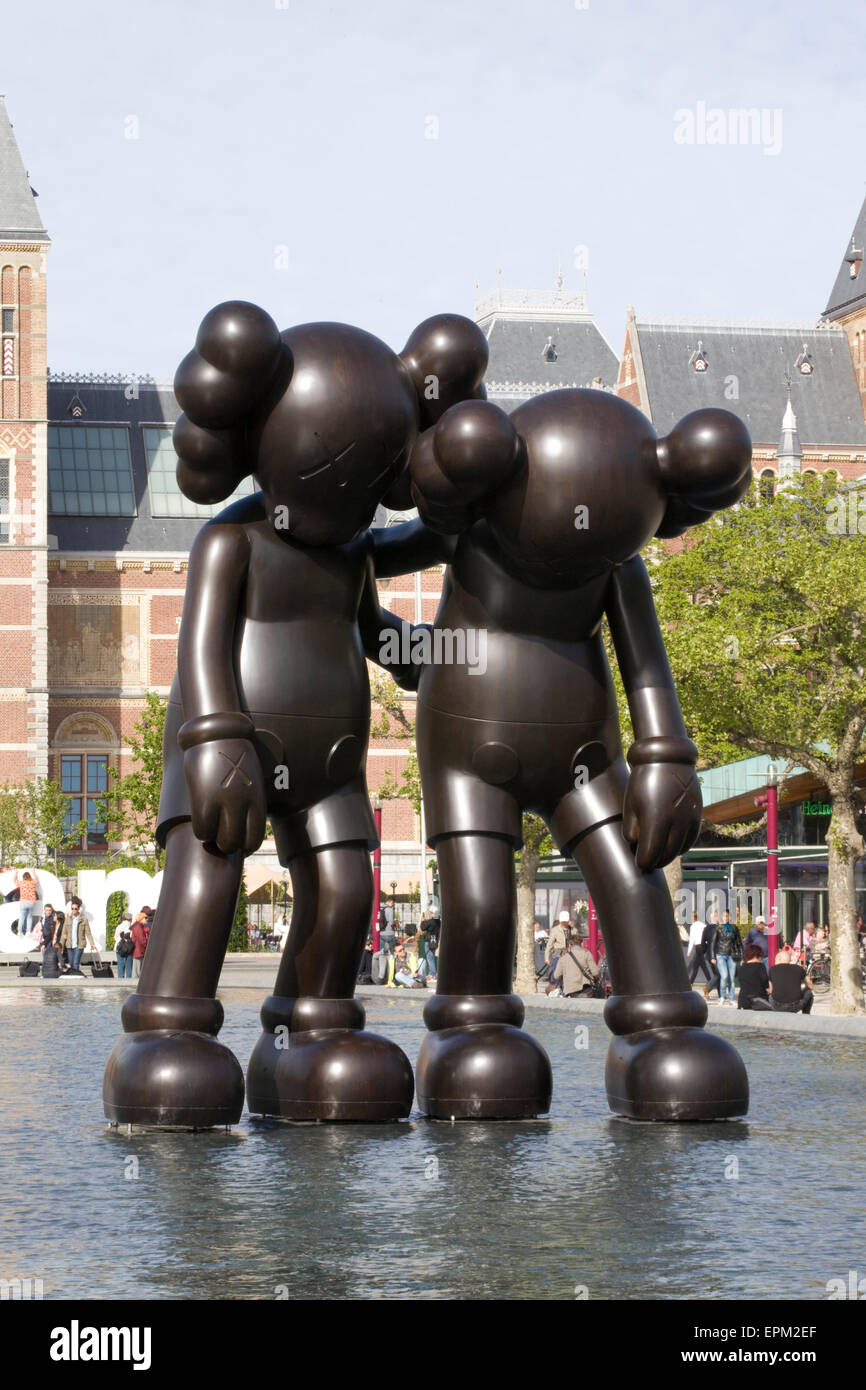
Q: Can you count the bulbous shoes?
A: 4